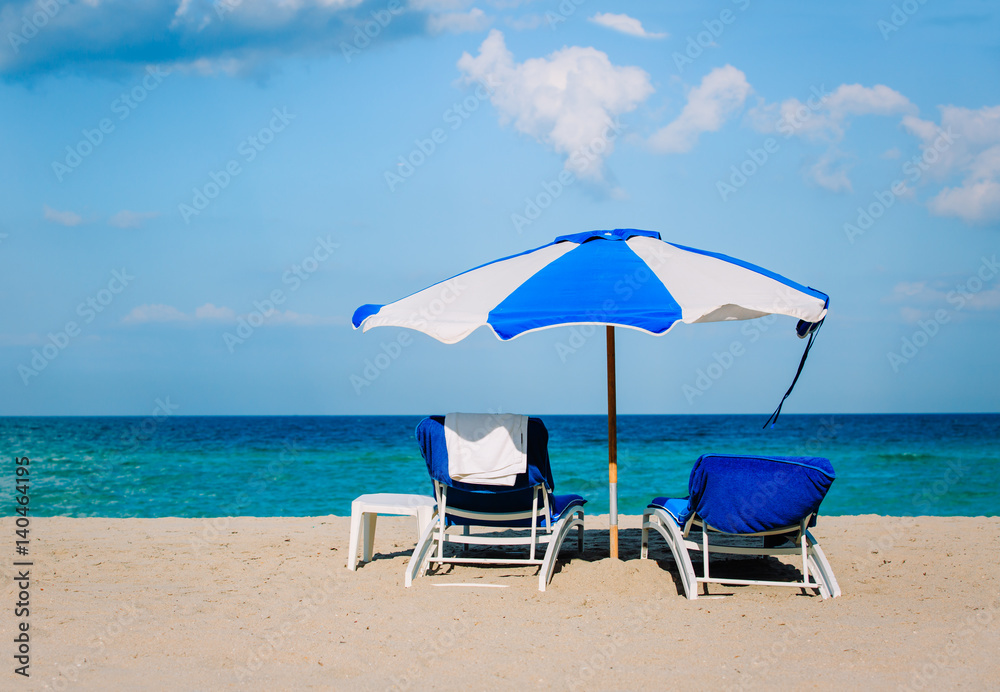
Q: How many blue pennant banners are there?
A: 0